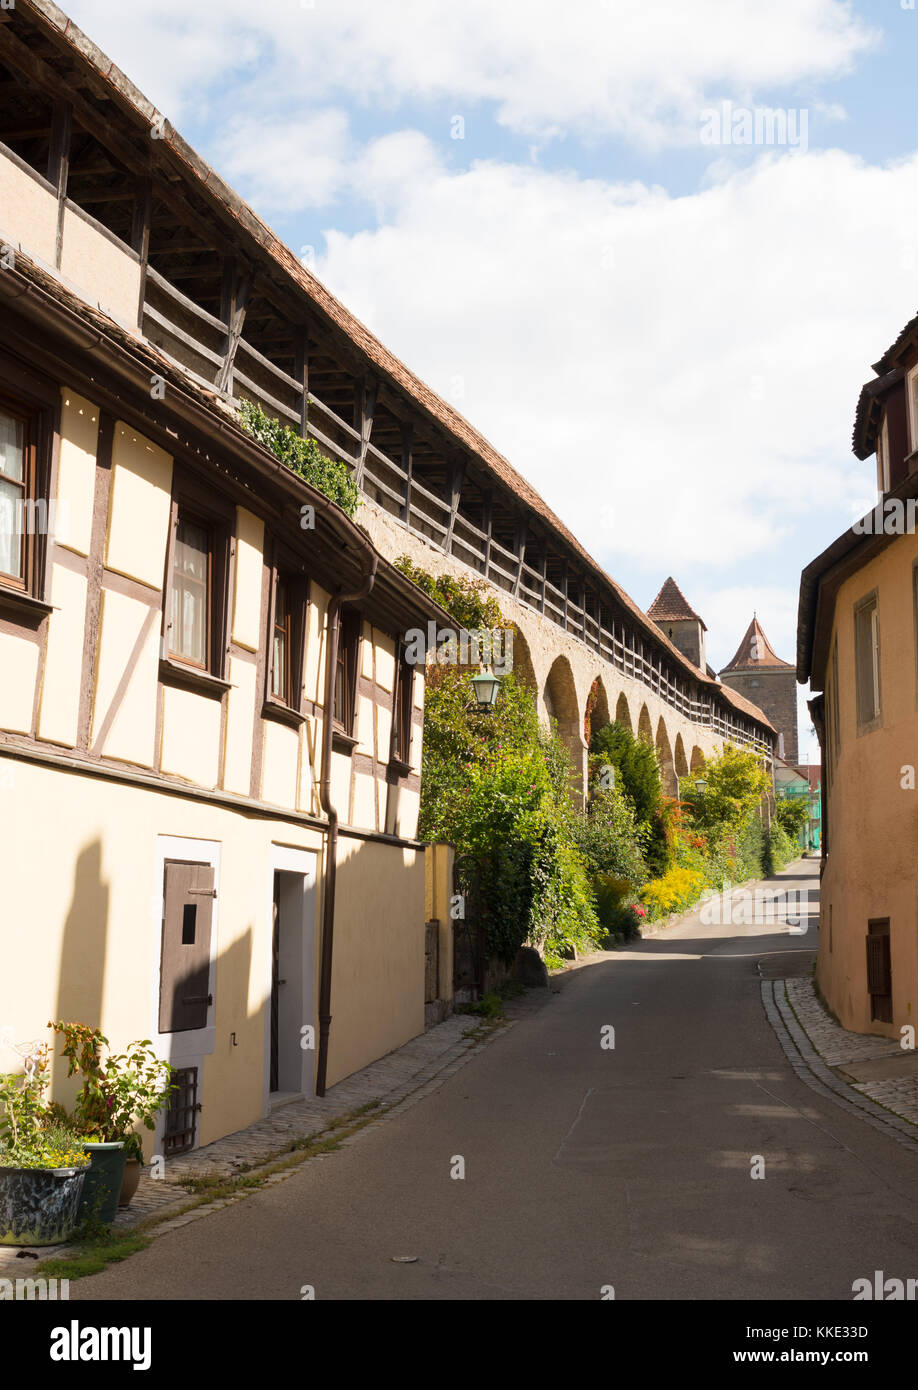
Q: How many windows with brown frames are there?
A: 5